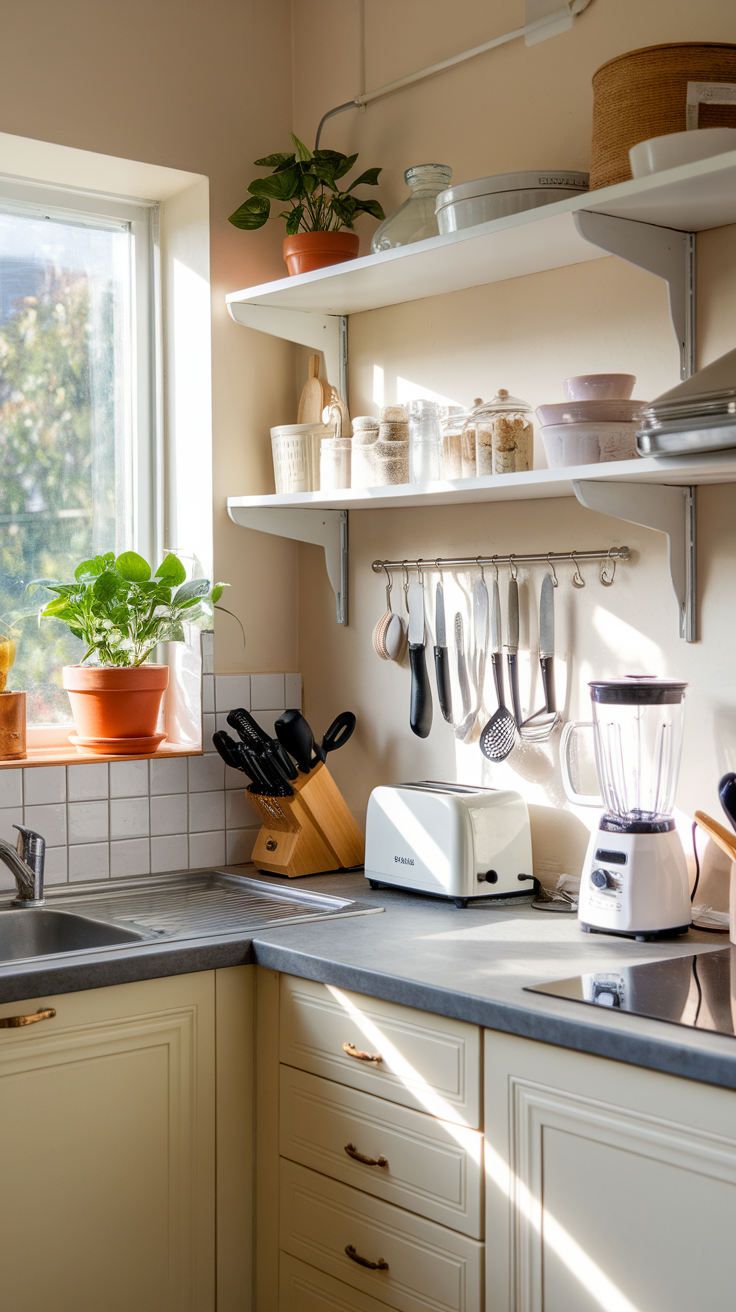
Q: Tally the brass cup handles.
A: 4